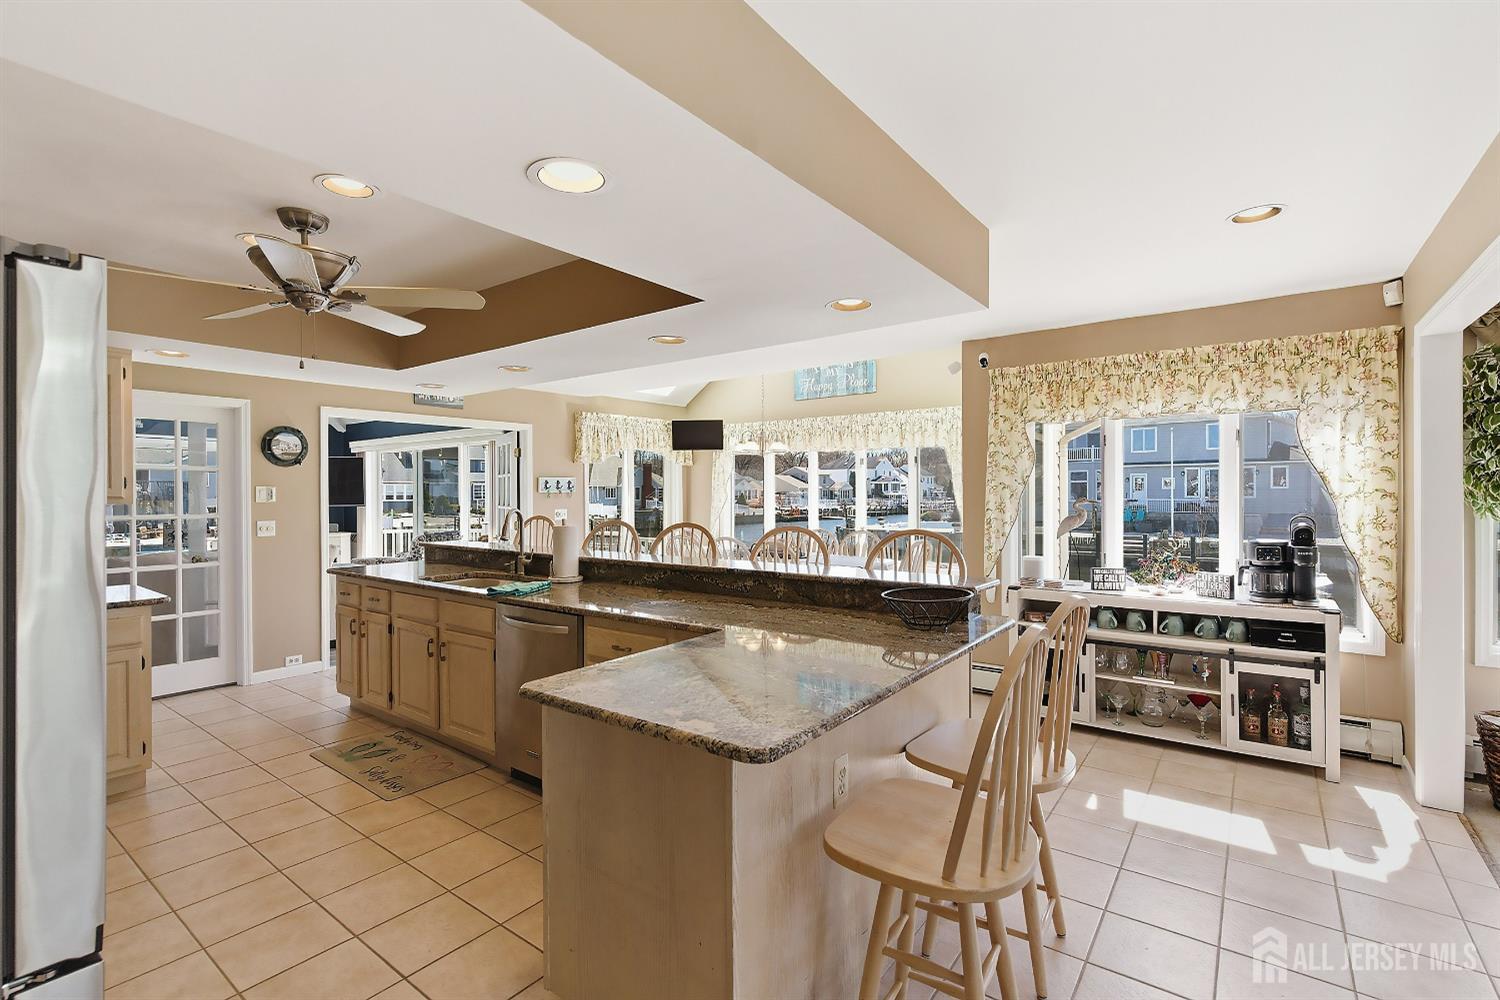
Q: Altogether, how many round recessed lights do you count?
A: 9